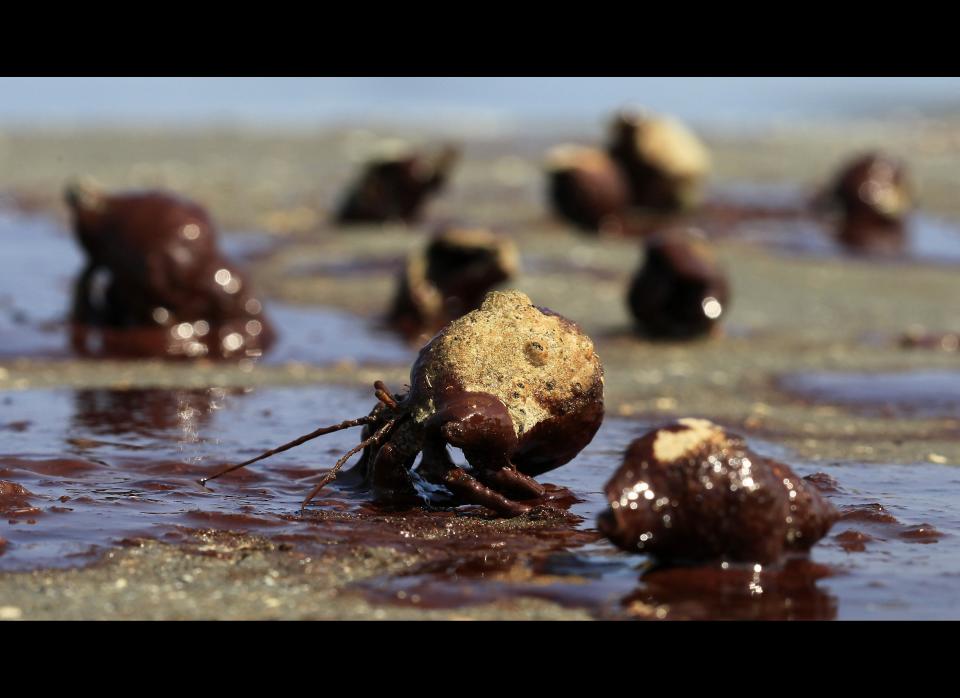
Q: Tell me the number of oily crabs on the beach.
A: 9